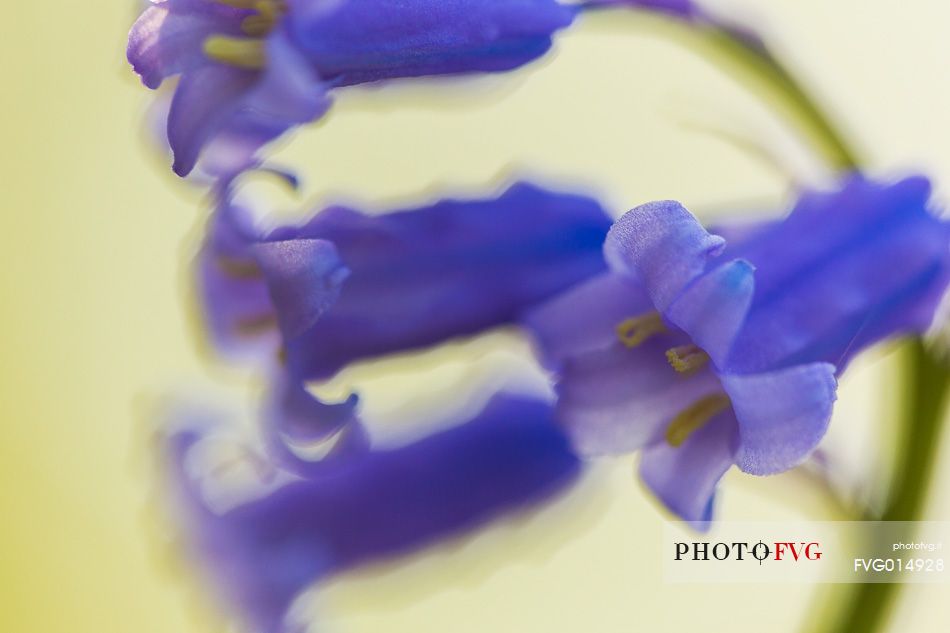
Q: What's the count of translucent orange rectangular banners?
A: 0